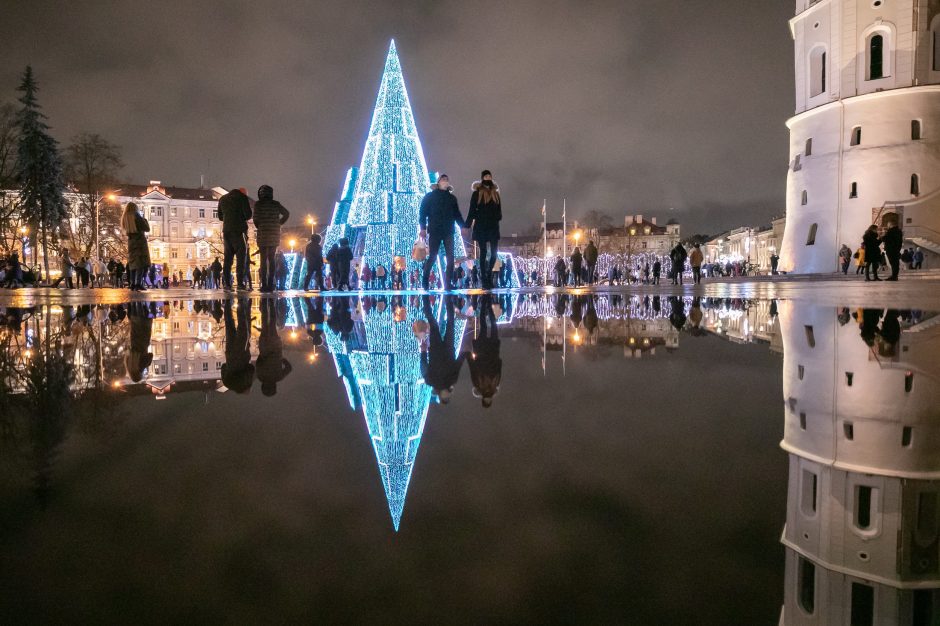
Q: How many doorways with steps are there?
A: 1